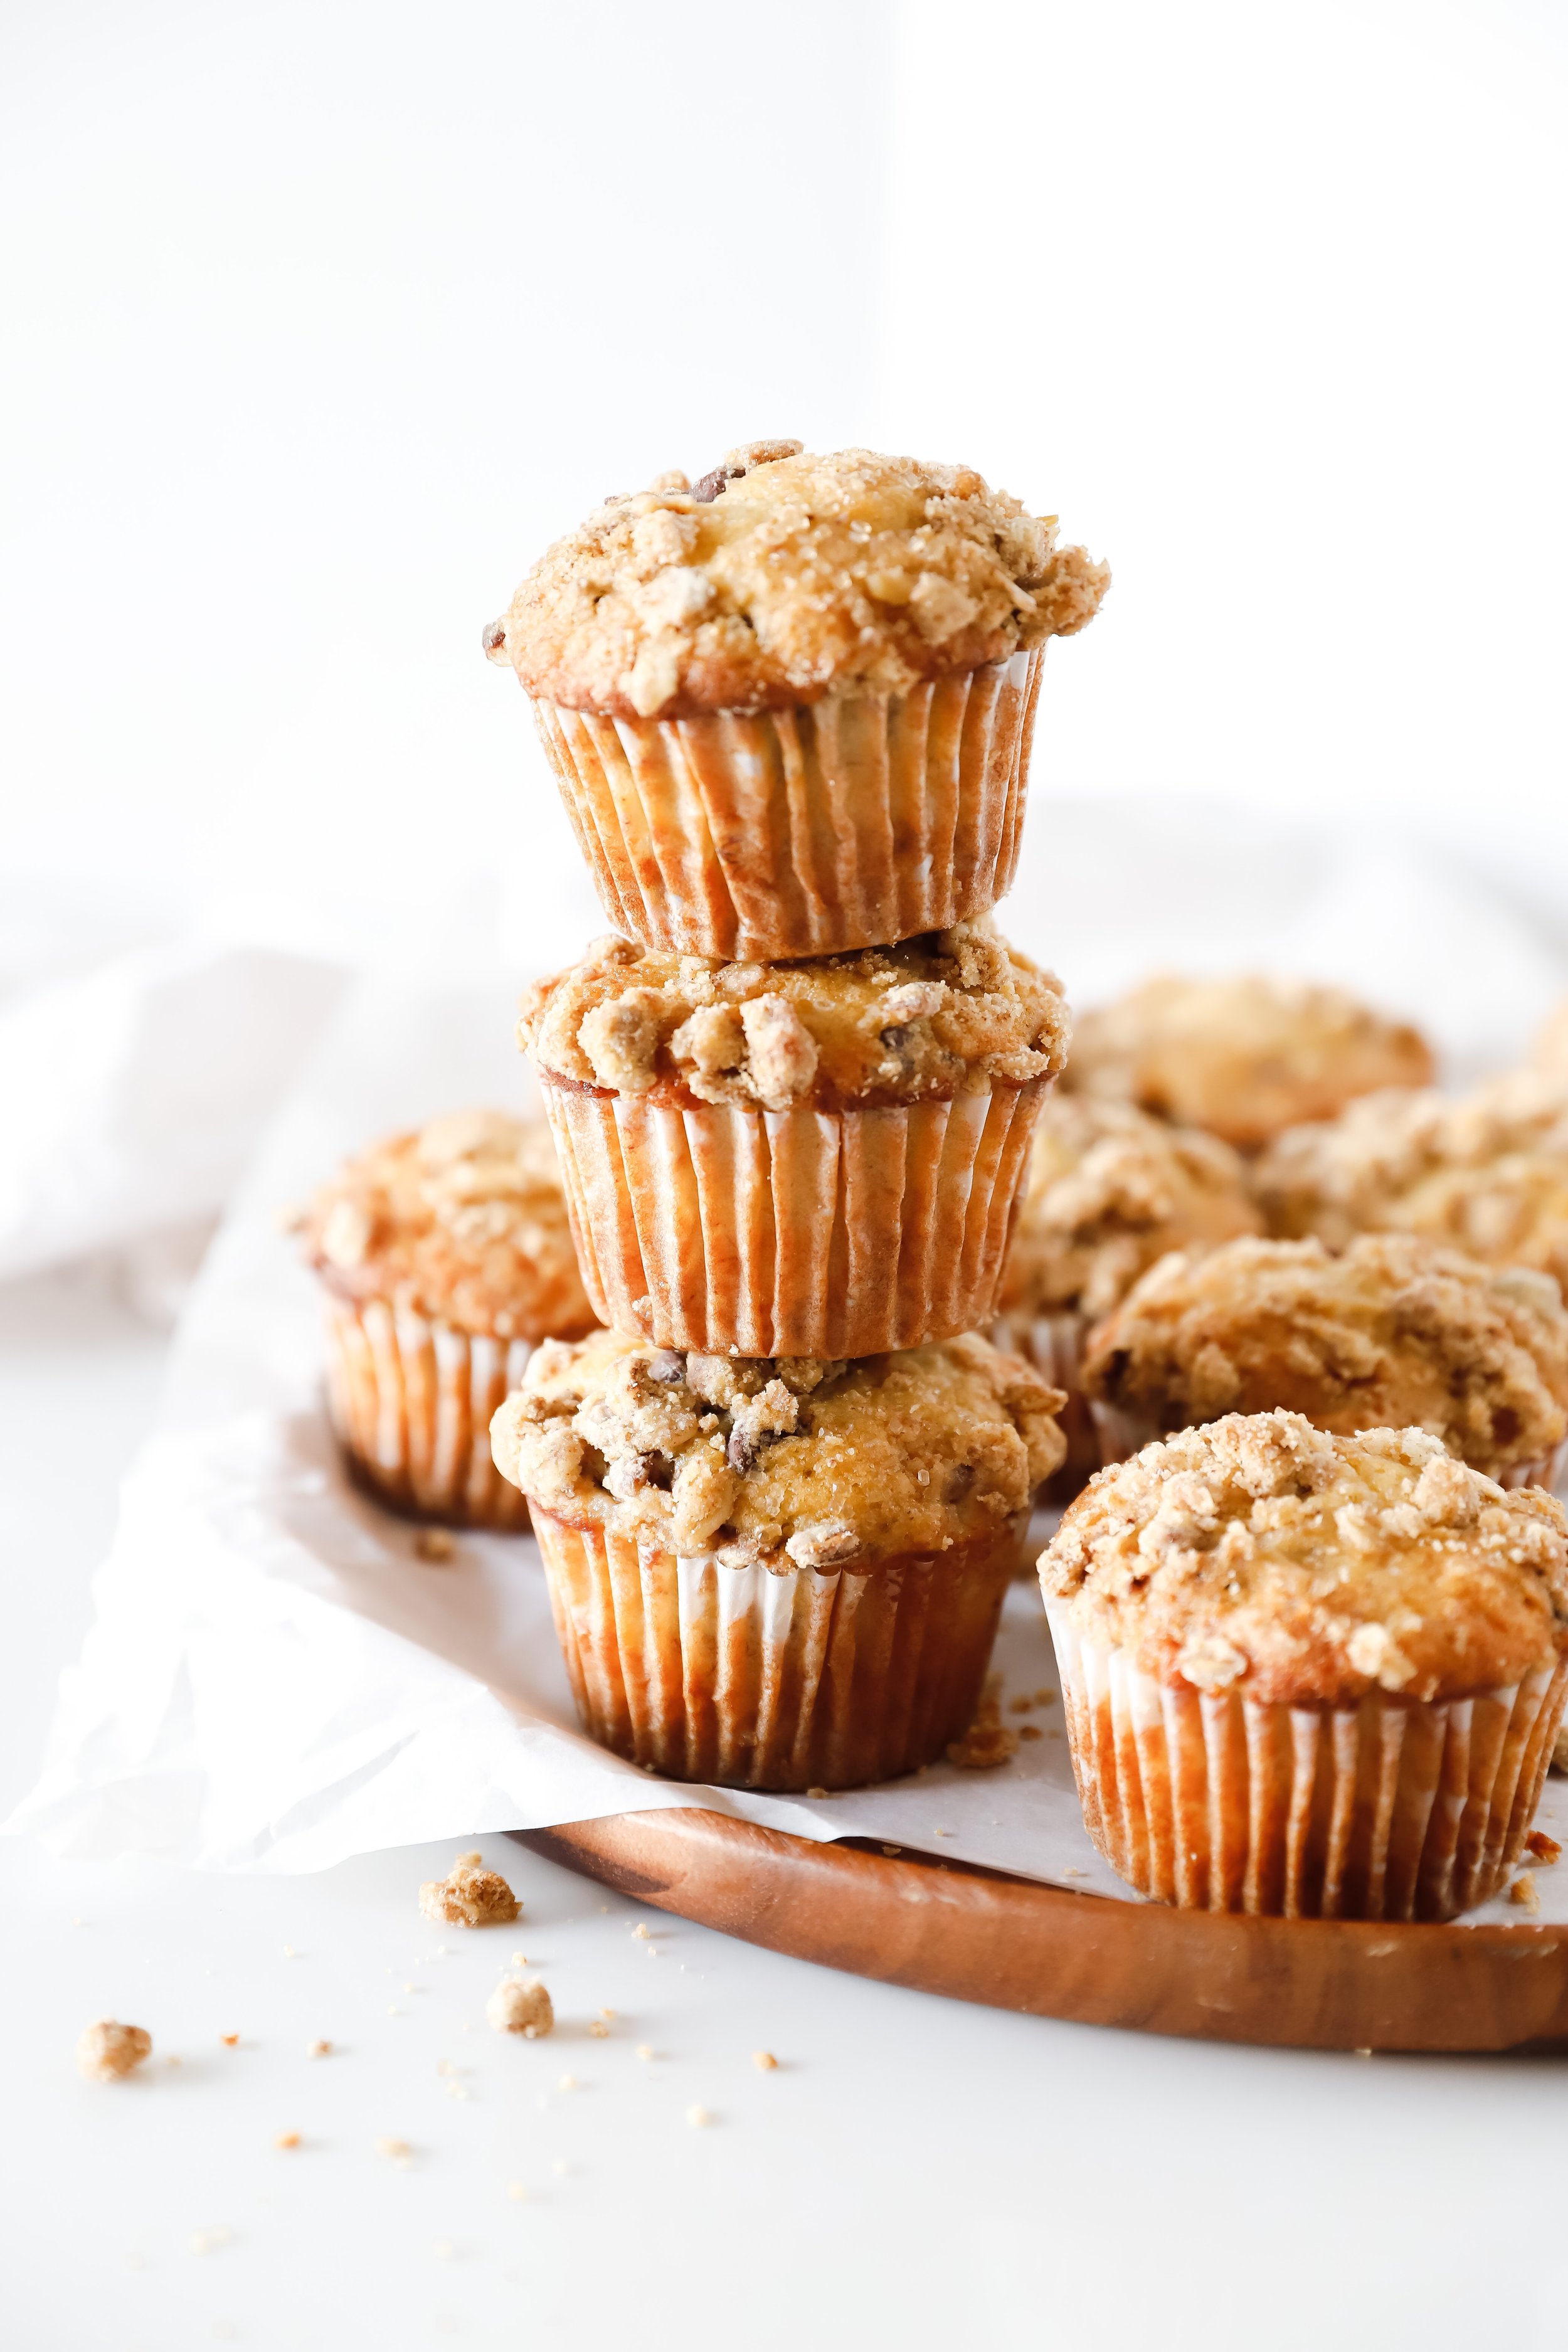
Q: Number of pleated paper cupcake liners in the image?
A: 7